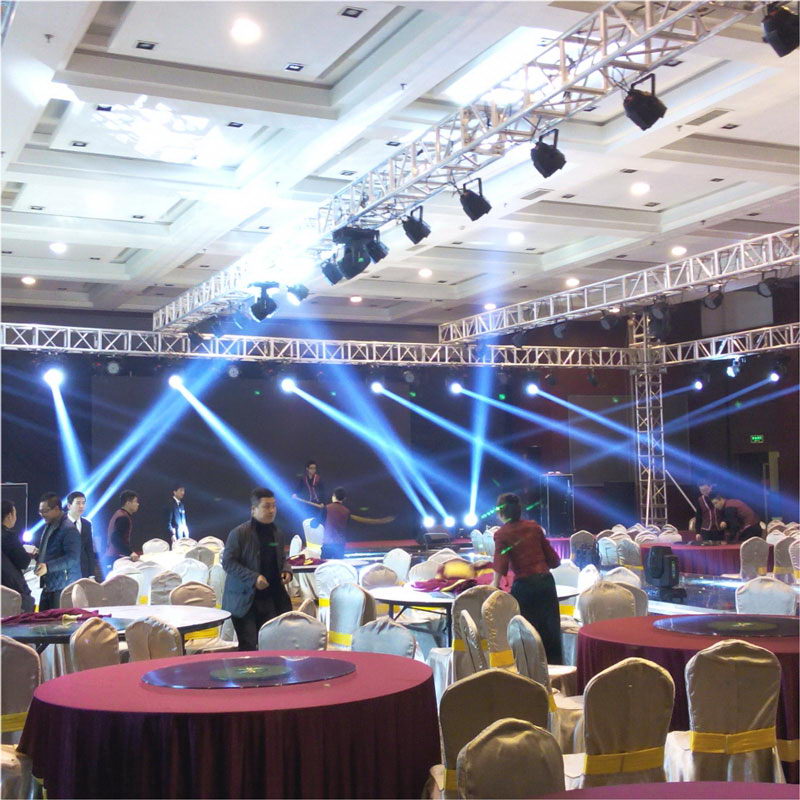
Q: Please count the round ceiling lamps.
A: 10